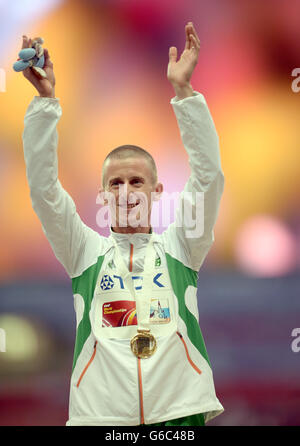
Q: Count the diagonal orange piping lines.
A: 2